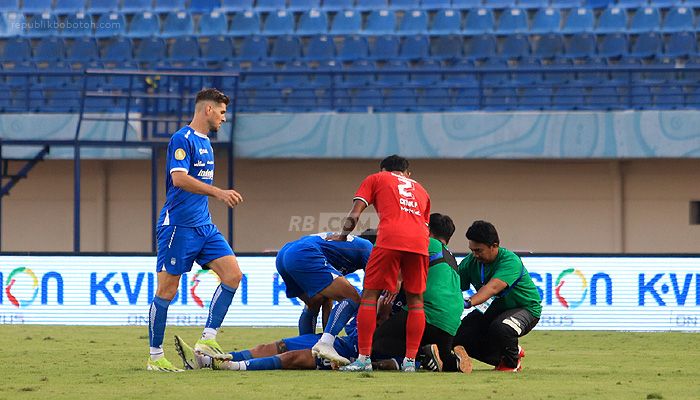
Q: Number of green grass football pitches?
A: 1